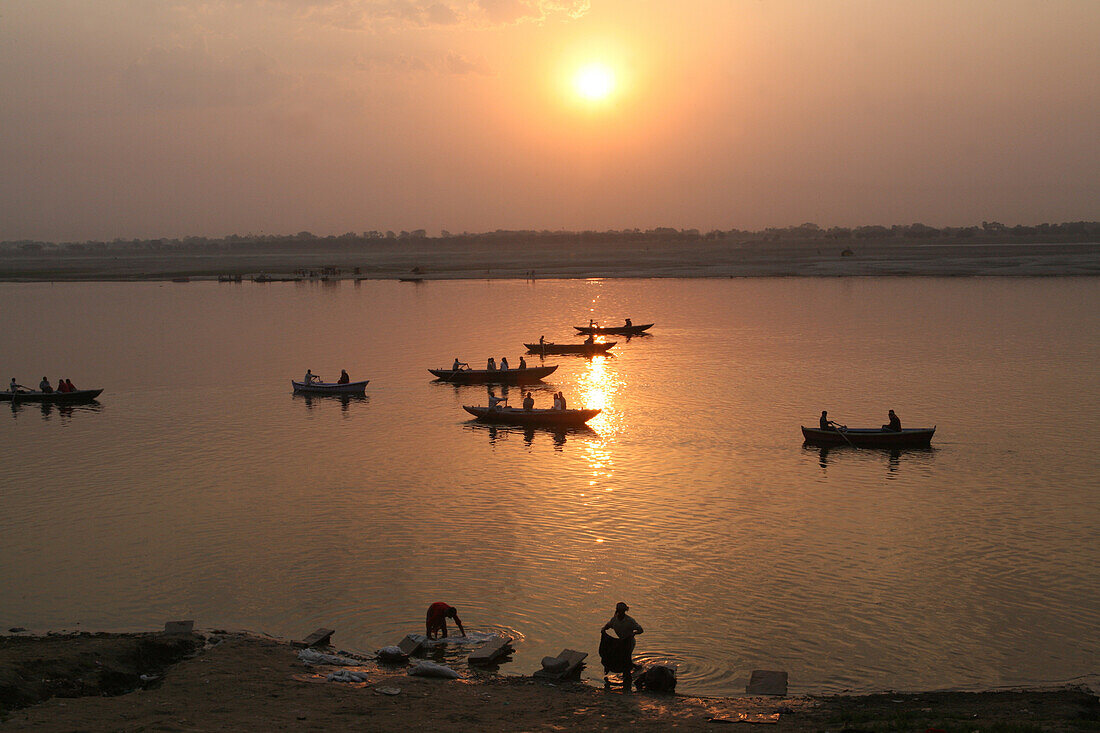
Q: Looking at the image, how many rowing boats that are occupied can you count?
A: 7